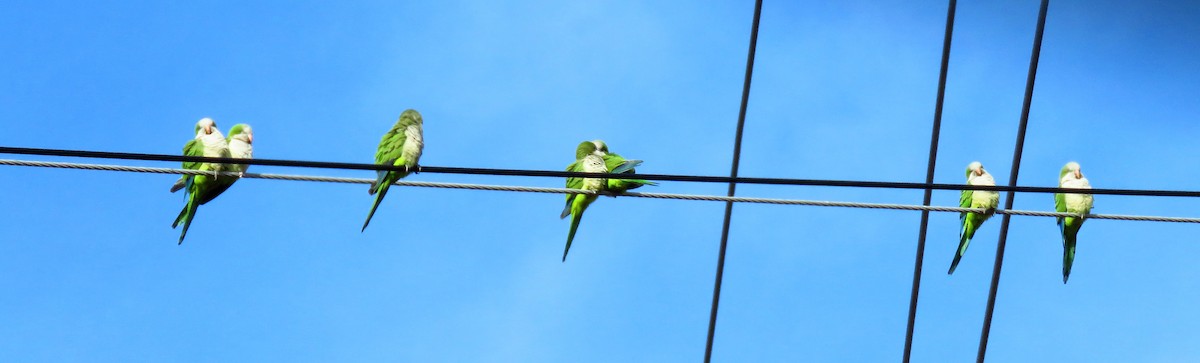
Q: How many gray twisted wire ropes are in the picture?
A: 1